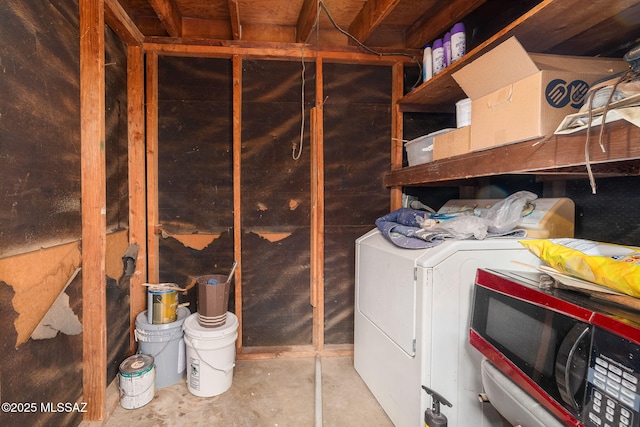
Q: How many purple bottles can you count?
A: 3